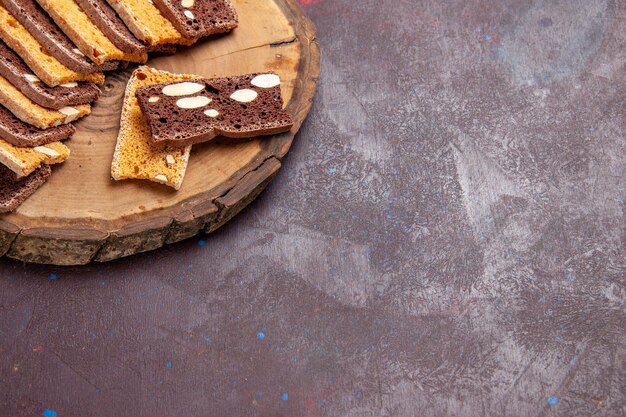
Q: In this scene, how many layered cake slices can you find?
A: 13